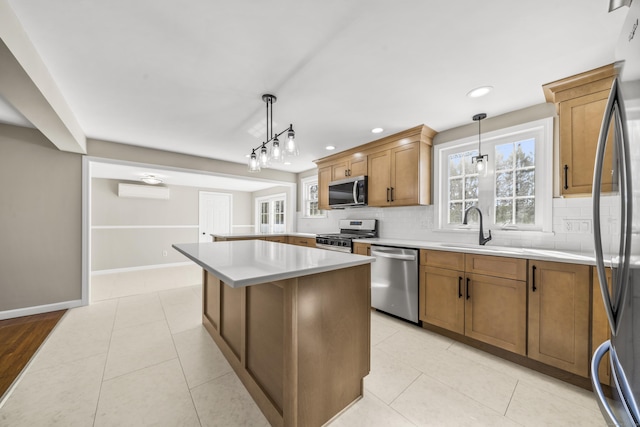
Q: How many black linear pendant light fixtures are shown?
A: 1